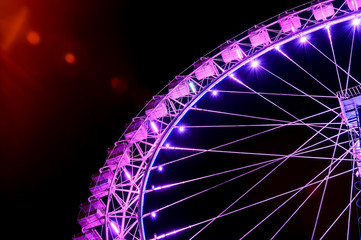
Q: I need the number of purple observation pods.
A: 13